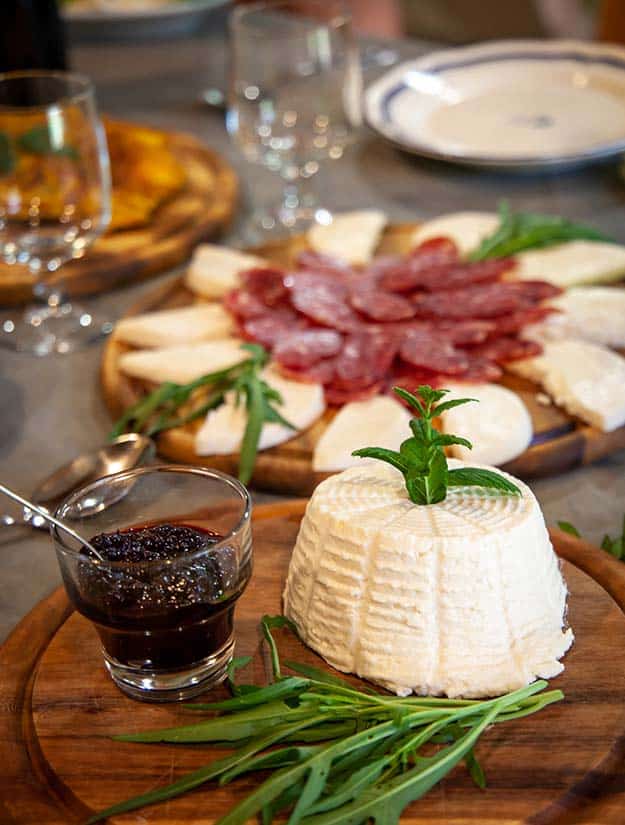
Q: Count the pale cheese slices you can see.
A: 11